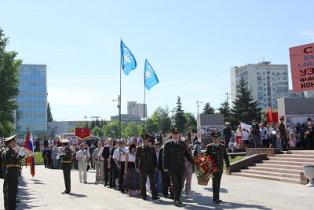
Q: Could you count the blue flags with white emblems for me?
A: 2